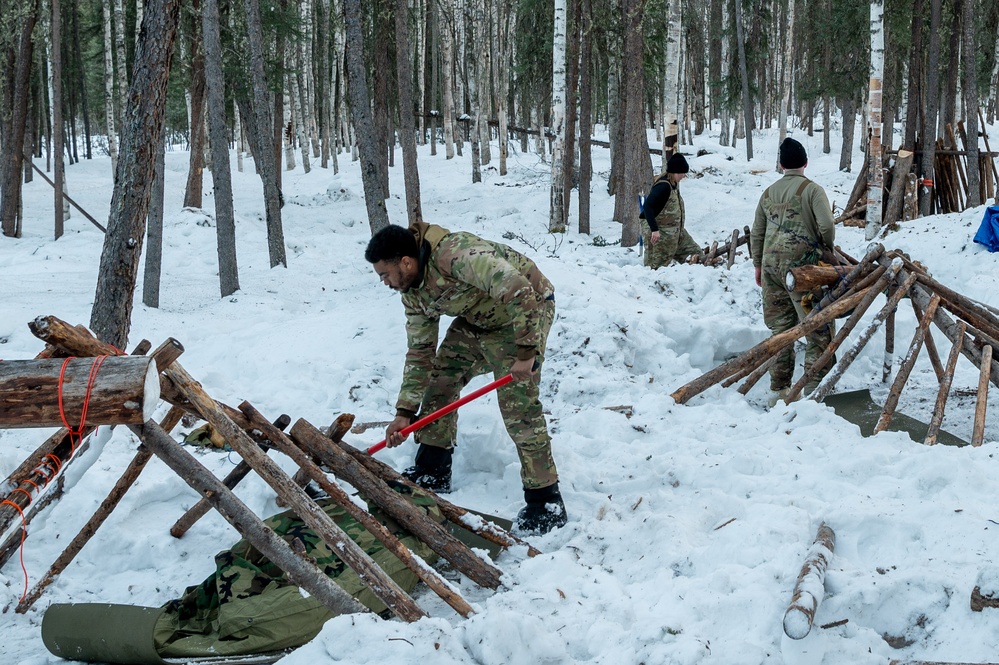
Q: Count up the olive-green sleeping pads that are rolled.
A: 1